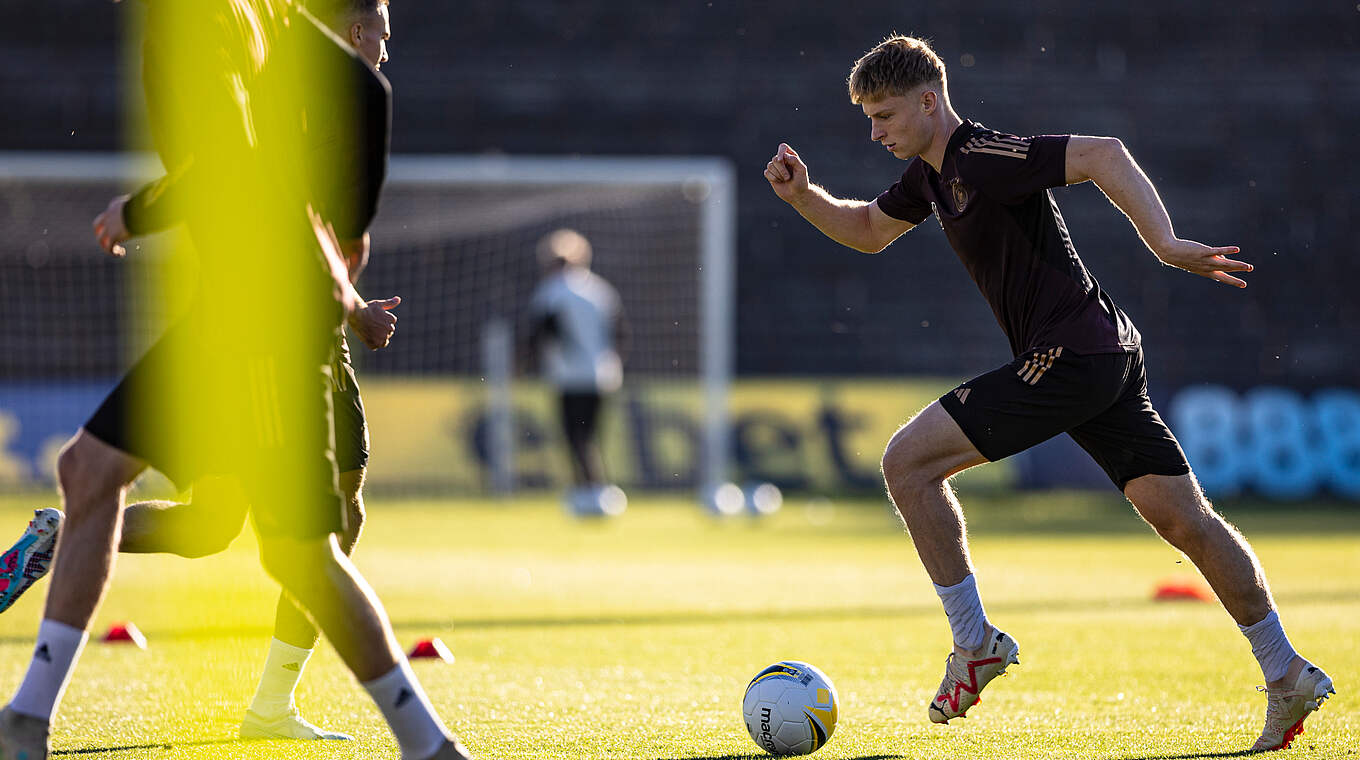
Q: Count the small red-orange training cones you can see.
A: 3